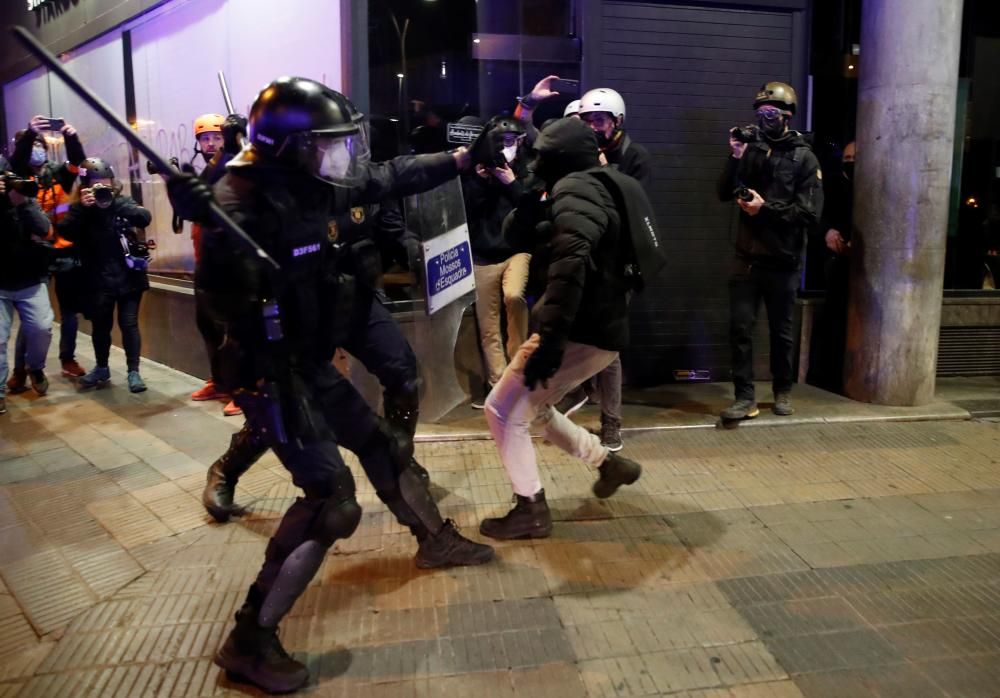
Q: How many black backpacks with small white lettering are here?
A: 1